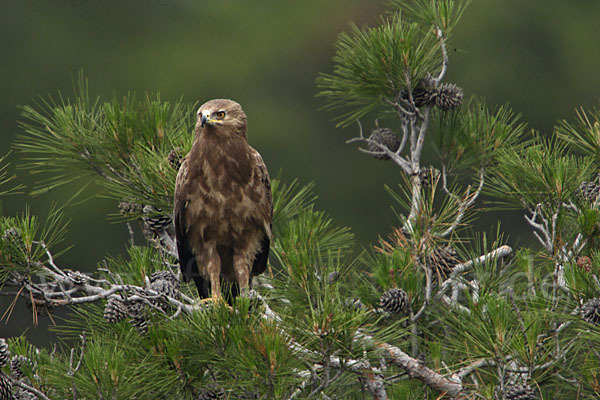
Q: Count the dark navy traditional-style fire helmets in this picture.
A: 0